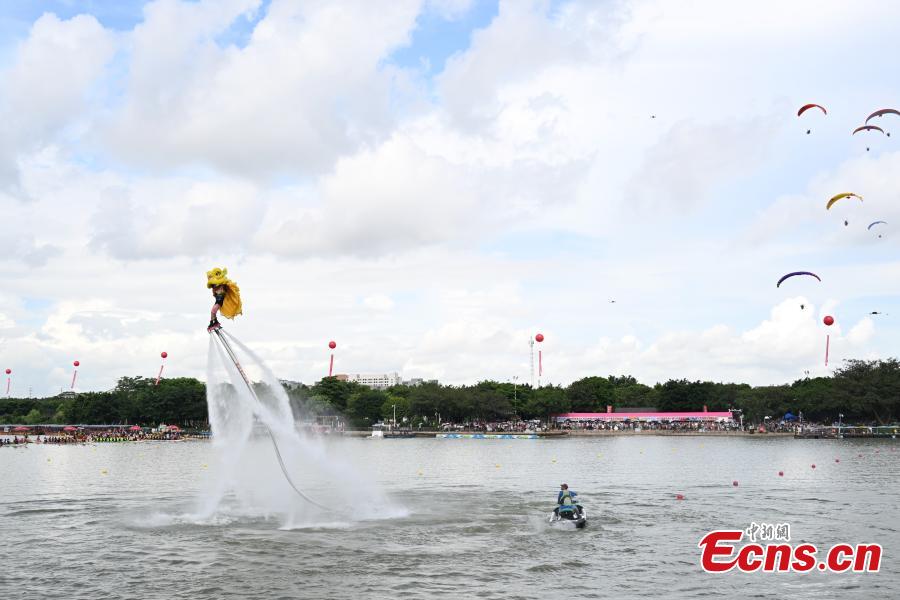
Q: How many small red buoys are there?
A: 8